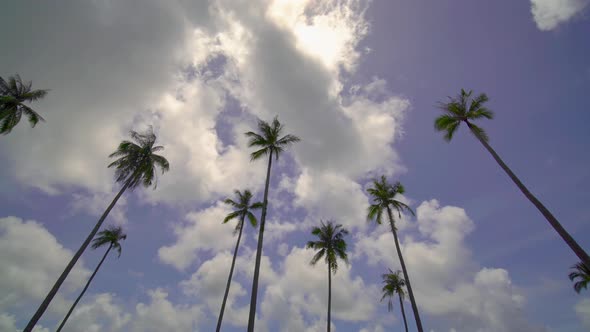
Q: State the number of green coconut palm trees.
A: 10